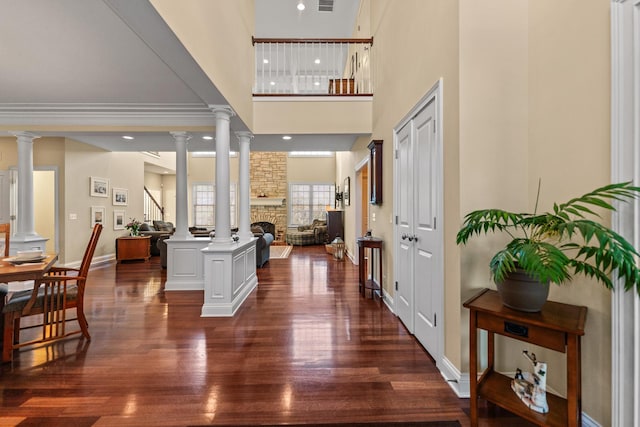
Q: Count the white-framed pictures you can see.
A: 4